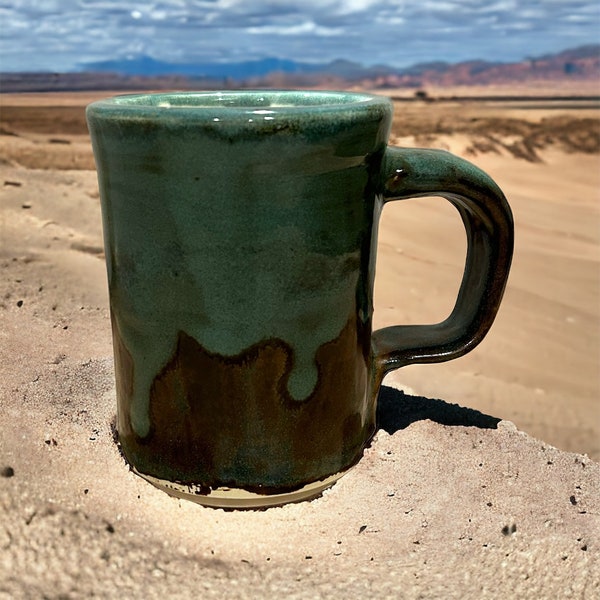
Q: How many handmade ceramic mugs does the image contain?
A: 1